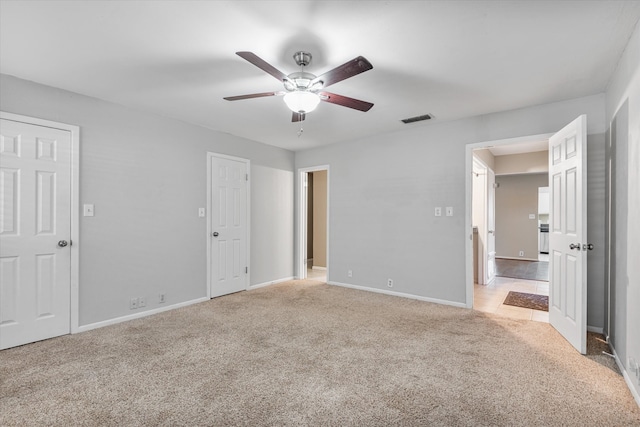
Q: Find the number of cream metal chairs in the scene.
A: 0